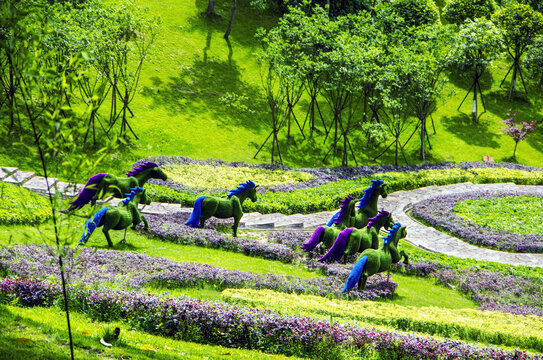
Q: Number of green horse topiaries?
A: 7